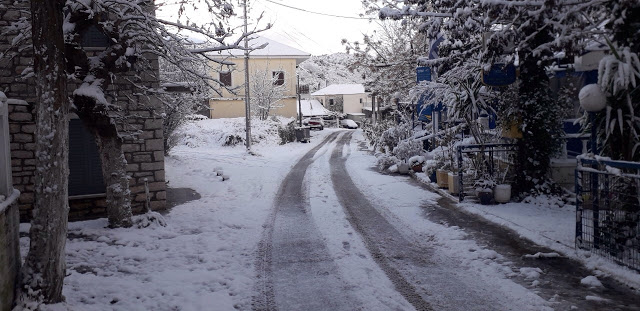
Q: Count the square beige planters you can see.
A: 2